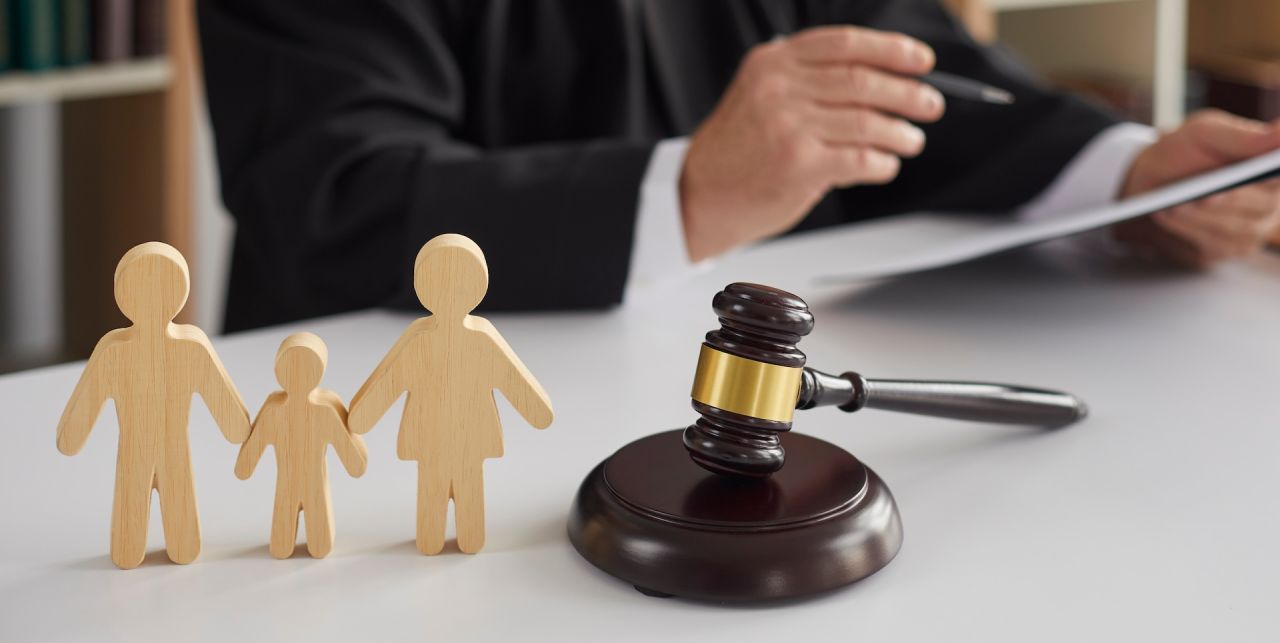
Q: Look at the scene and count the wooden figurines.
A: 3